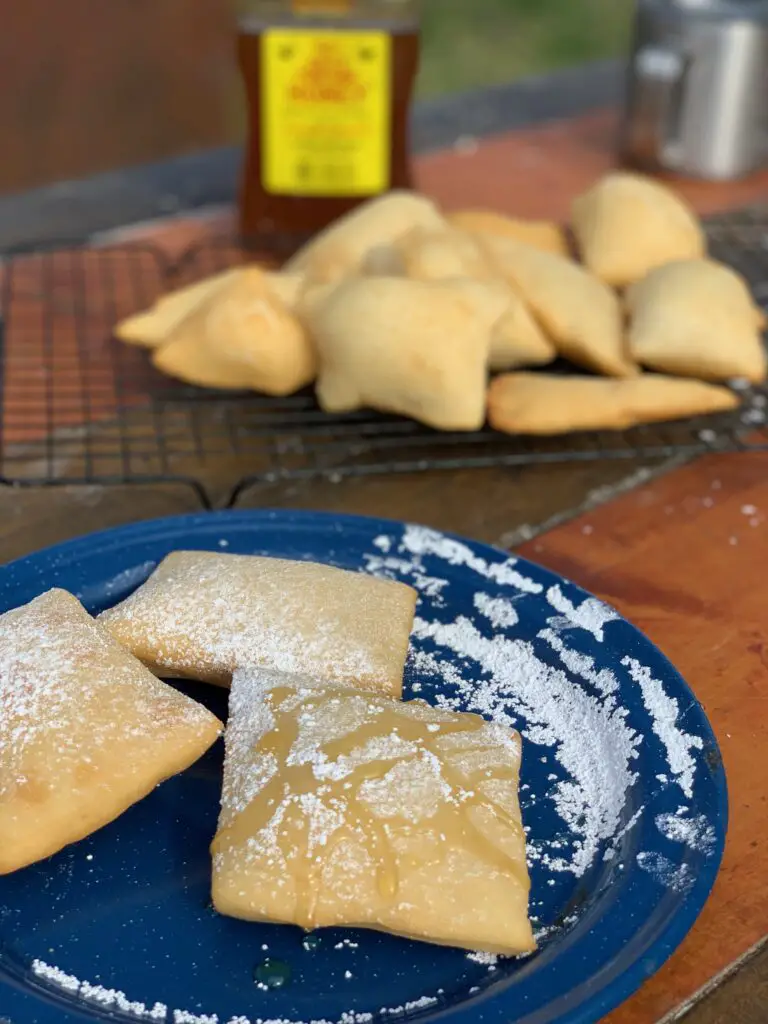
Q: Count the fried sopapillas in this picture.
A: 13